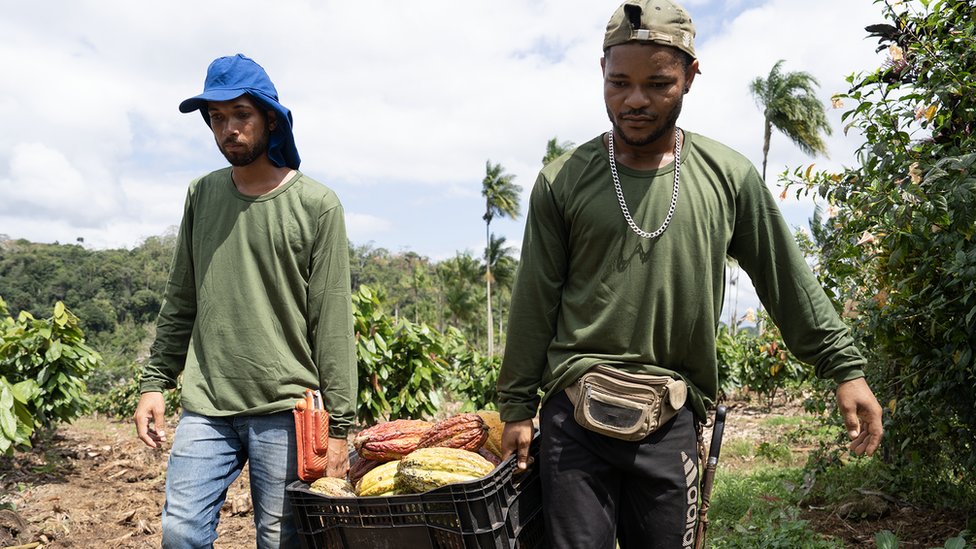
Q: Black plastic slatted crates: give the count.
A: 1